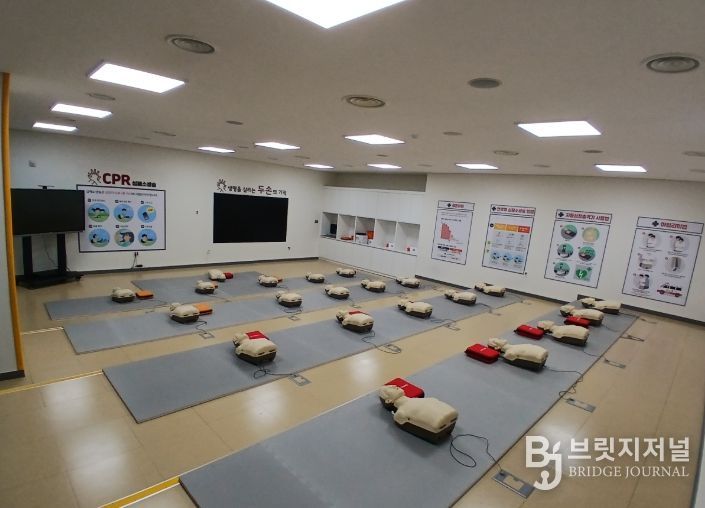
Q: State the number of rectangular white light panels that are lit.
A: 12